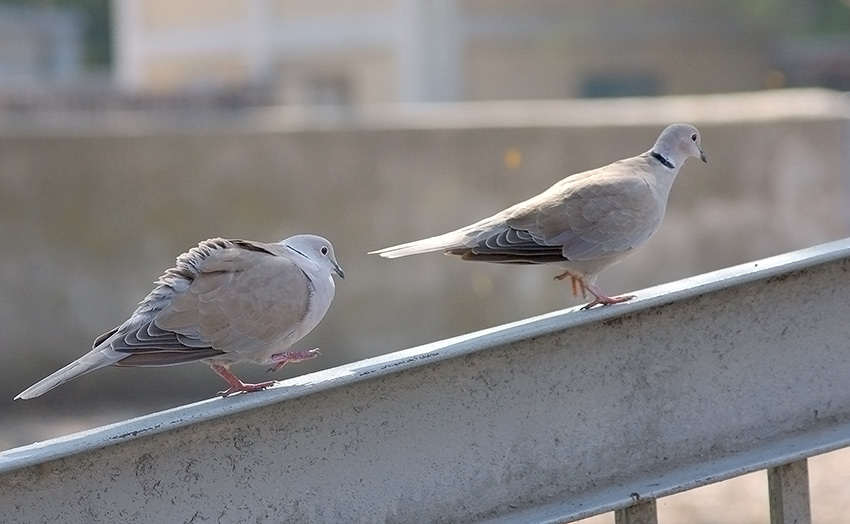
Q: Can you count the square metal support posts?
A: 2